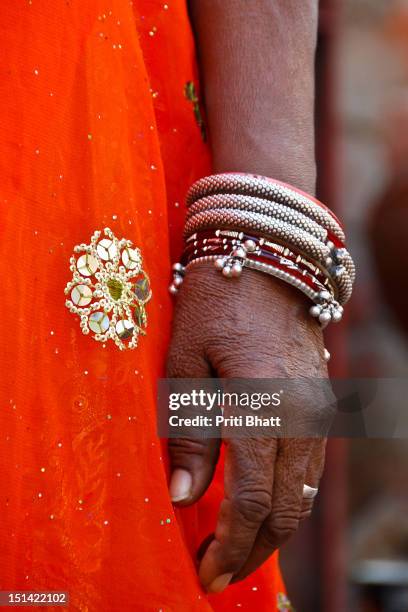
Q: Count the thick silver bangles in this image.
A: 3